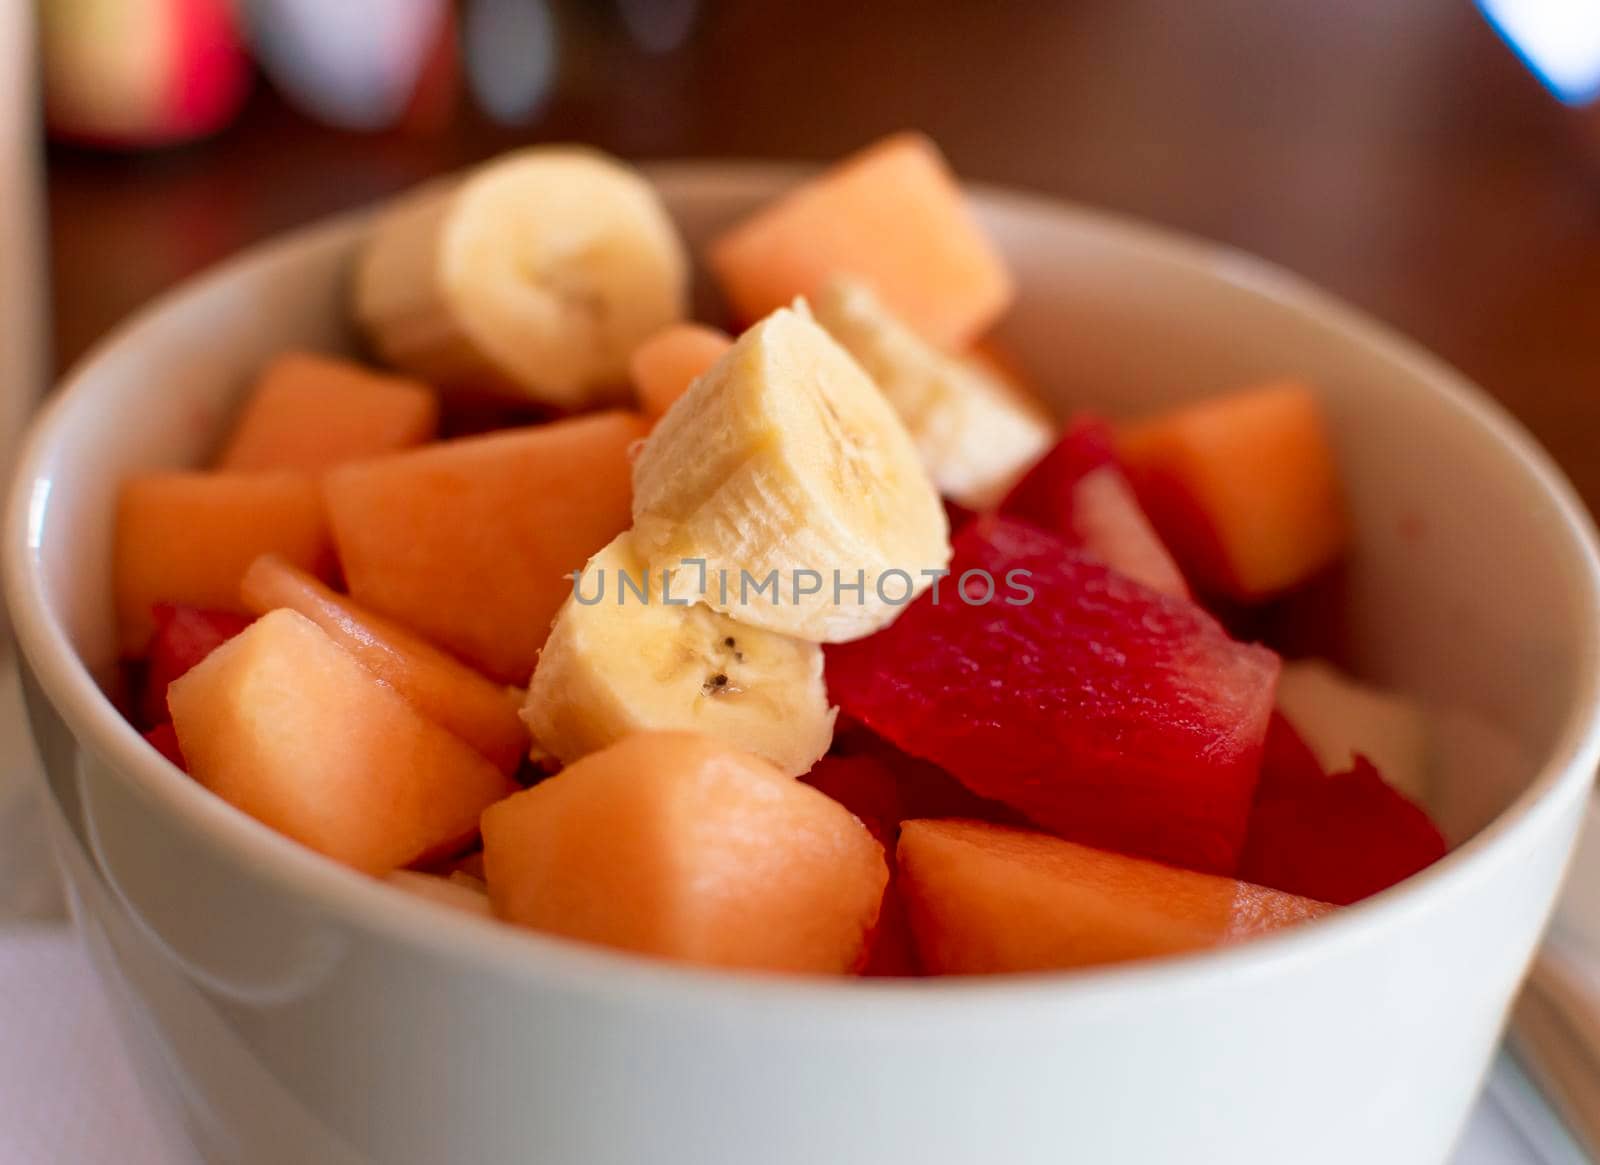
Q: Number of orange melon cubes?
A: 10